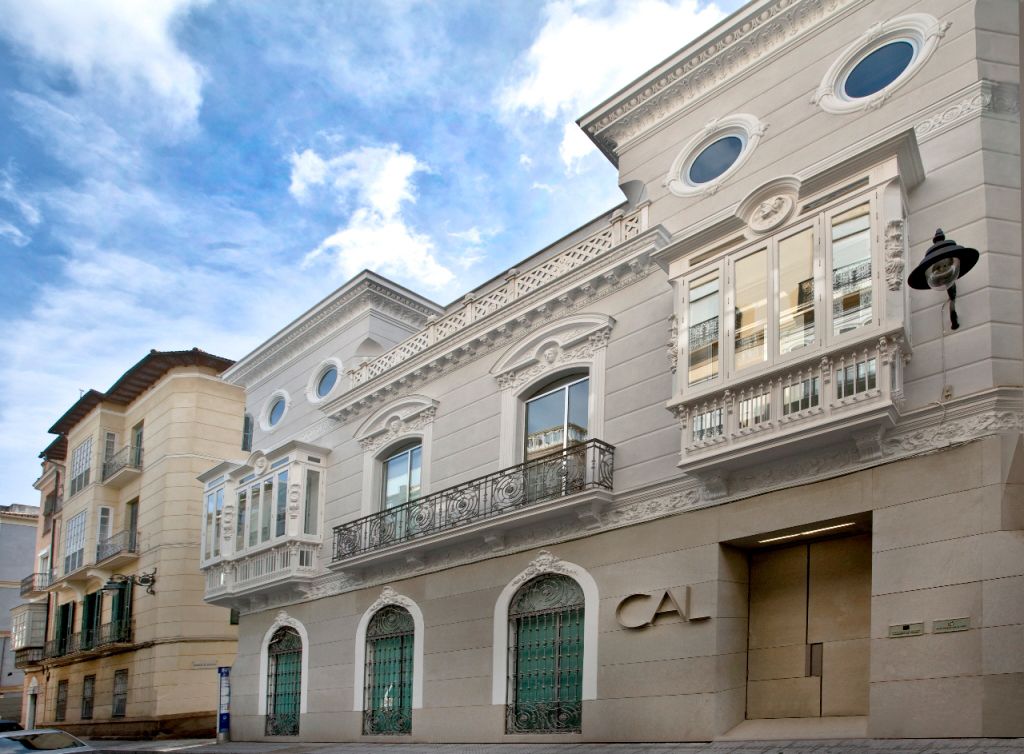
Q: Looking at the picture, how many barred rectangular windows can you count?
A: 3